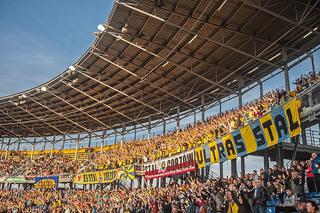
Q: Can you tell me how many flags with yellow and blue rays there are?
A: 1